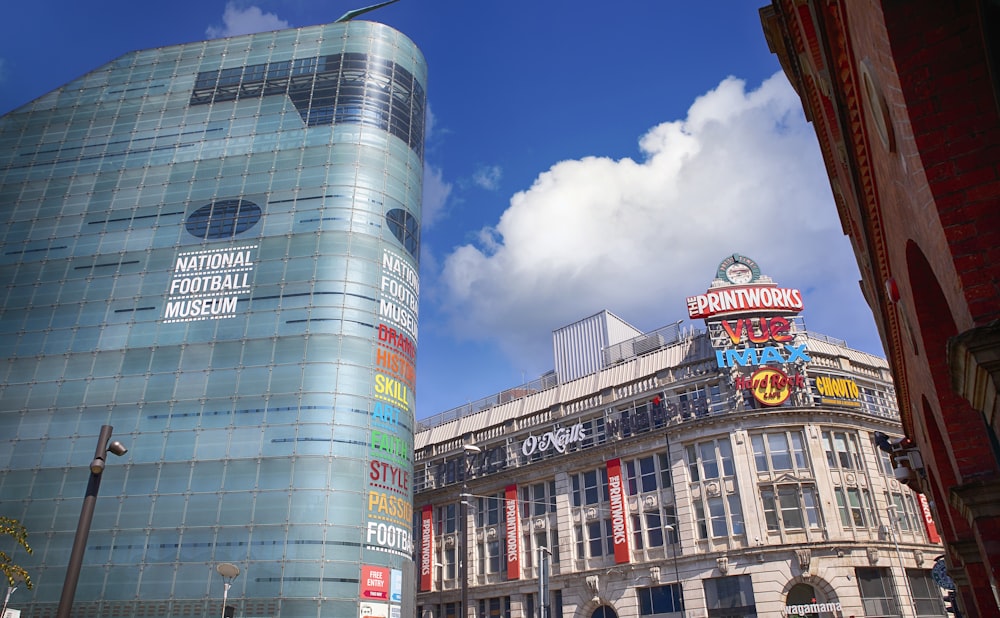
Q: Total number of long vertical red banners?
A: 4